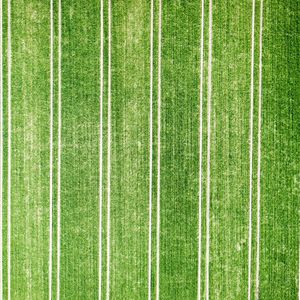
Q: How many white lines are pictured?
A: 12